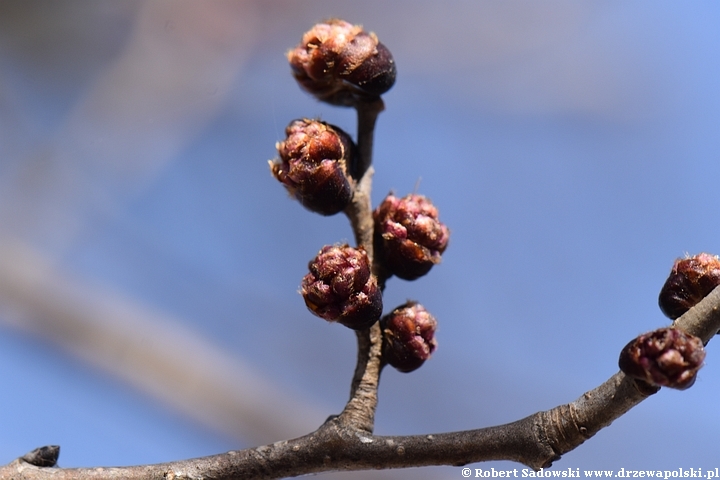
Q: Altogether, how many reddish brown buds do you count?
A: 7